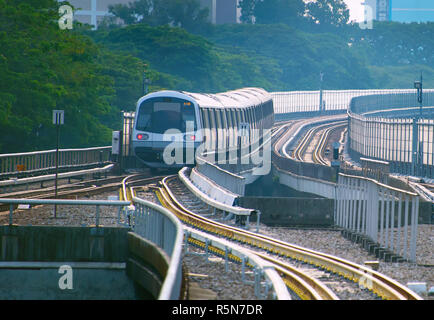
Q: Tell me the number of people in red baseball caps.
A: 0